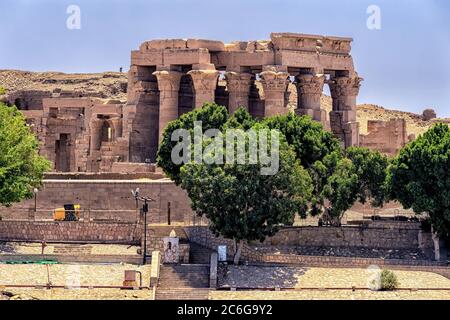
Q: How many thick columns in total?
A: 6